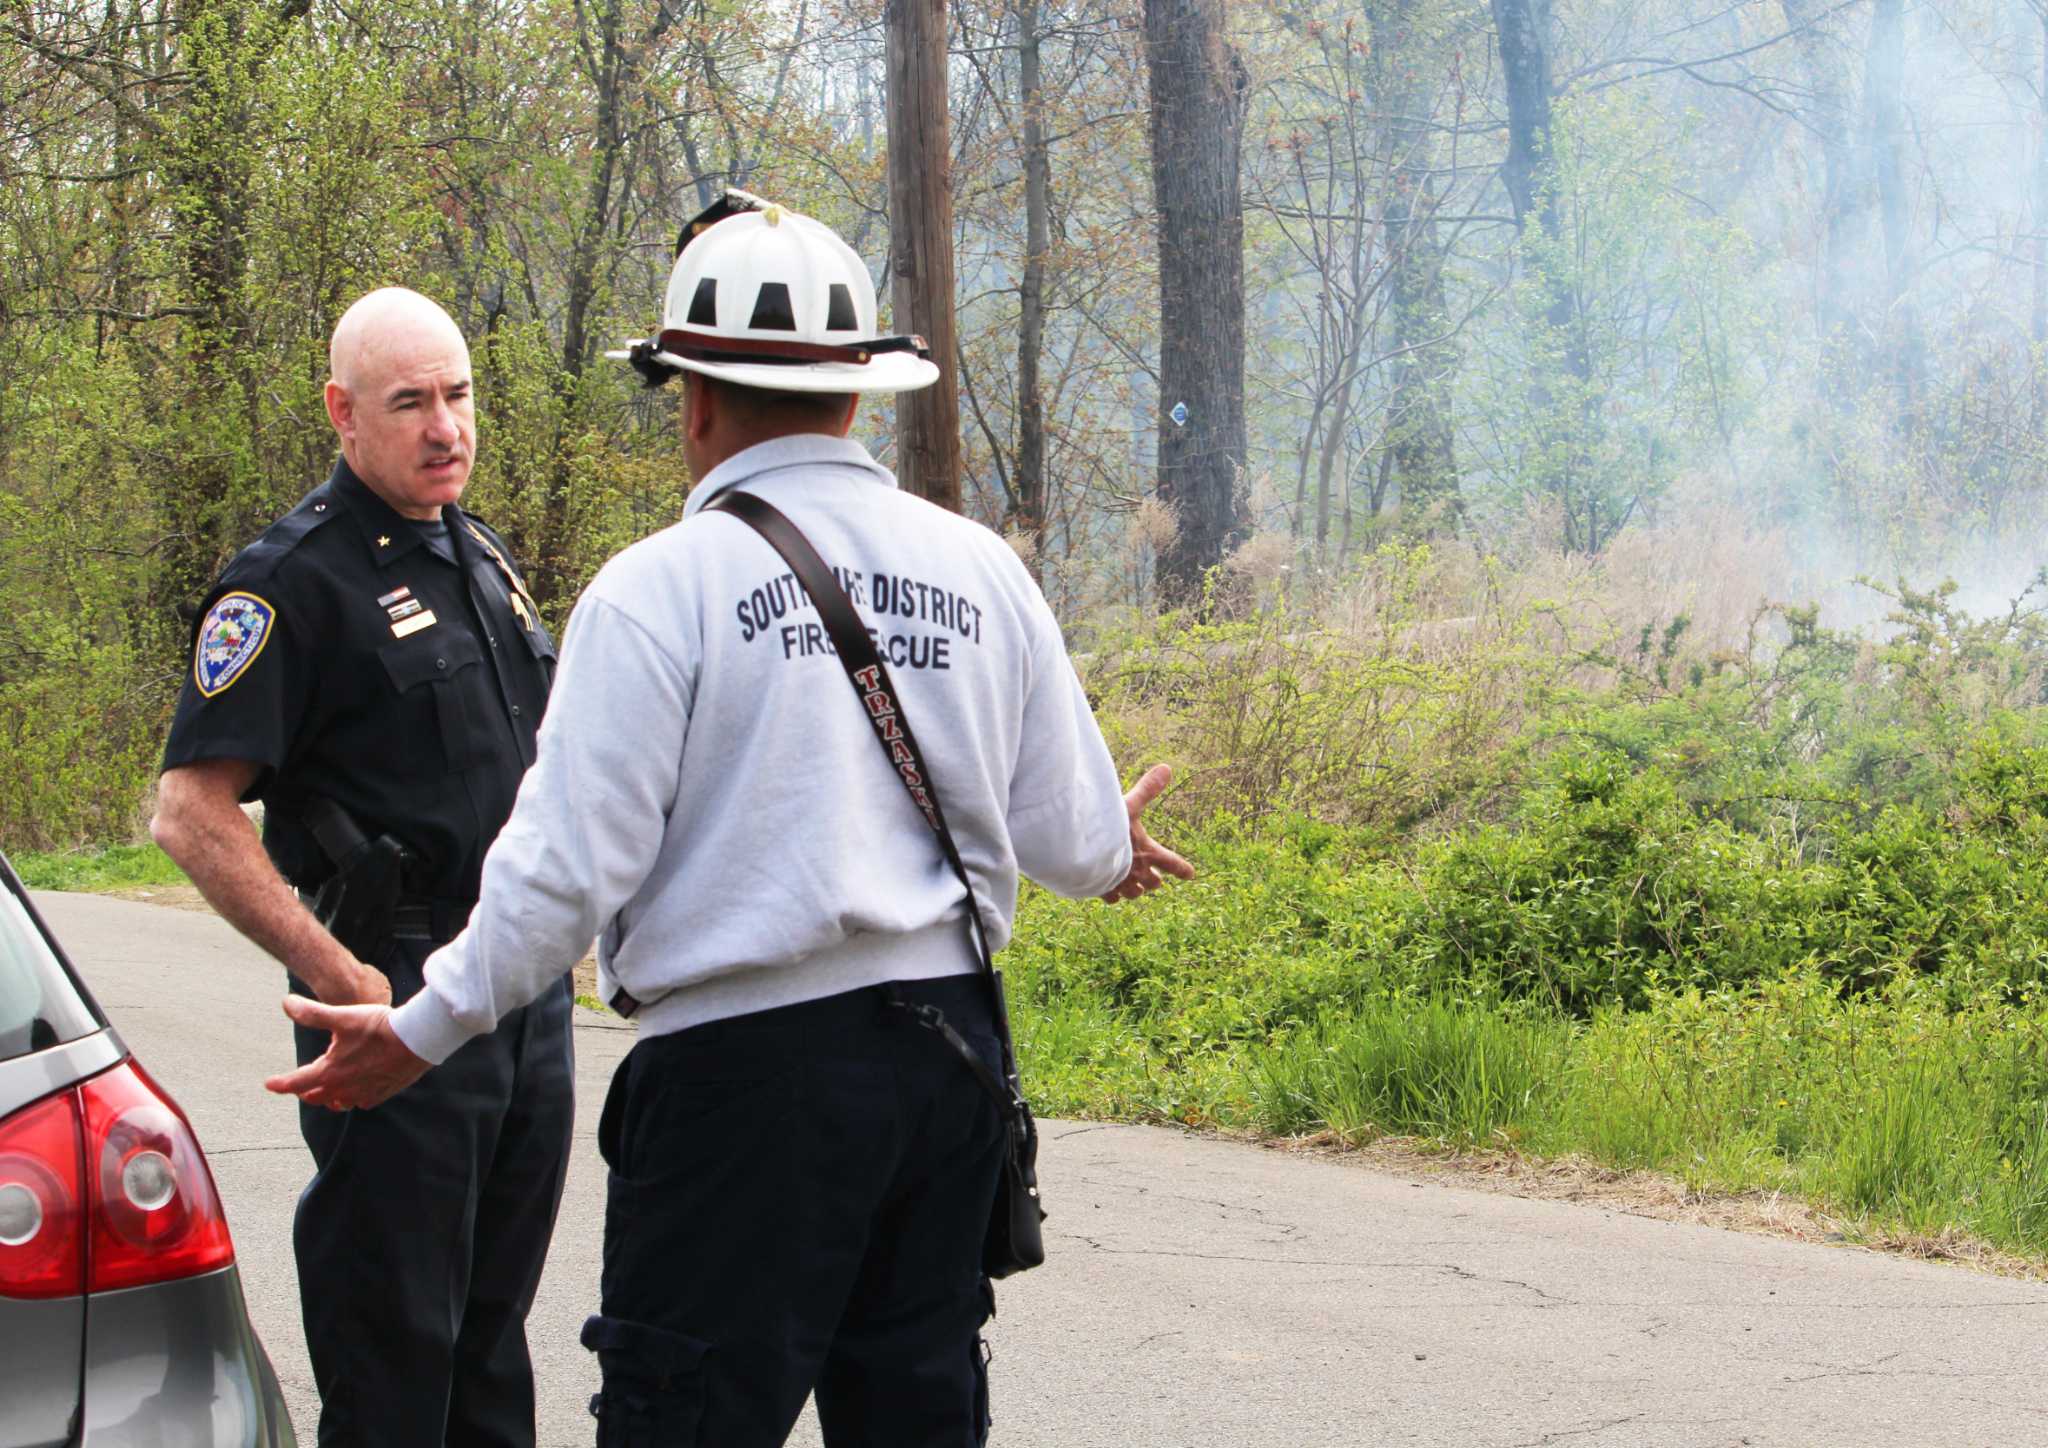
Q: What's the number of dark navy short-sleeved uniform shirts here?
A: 1